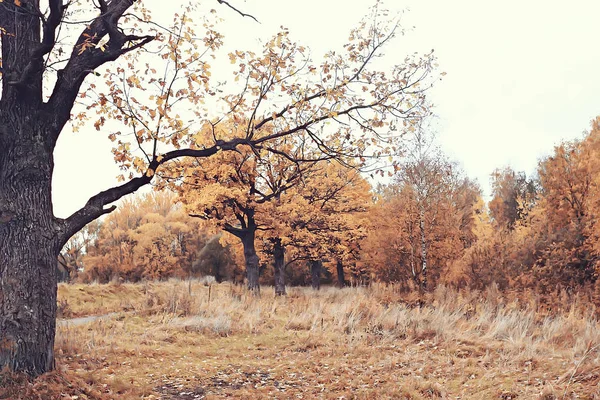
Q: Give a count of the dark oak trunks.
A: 5